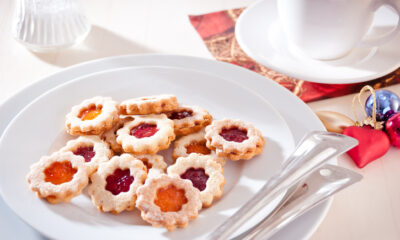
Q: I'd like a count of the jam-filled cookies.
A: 13